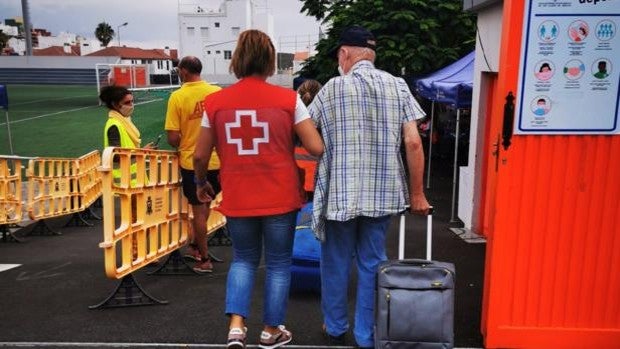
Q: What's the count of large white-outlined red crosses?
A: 1